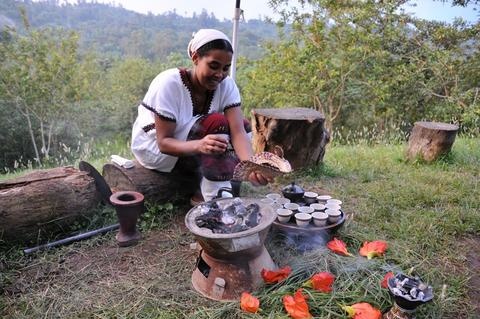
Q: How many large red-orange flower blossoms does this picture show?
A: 8